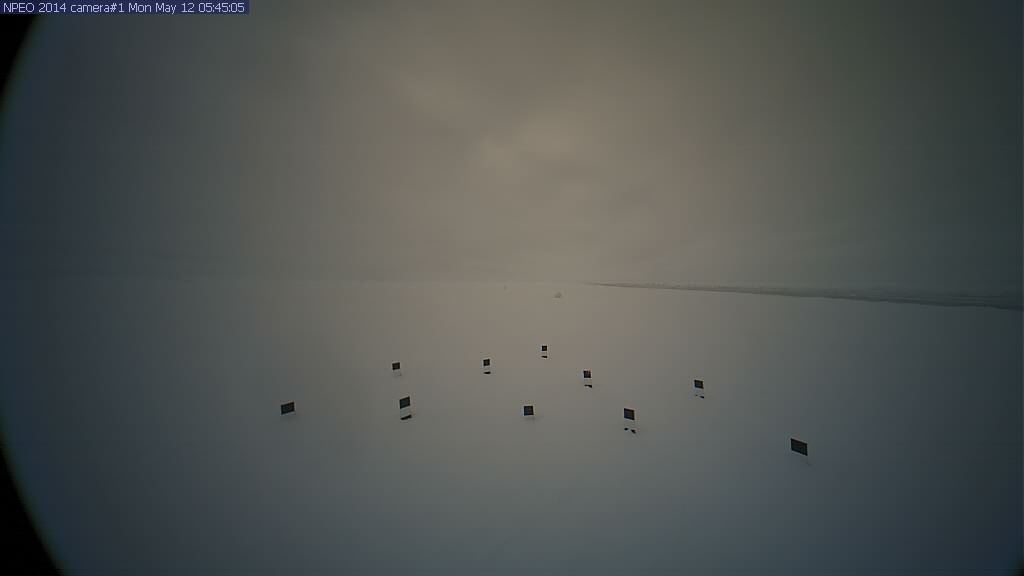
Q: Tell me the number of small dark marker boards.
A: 10